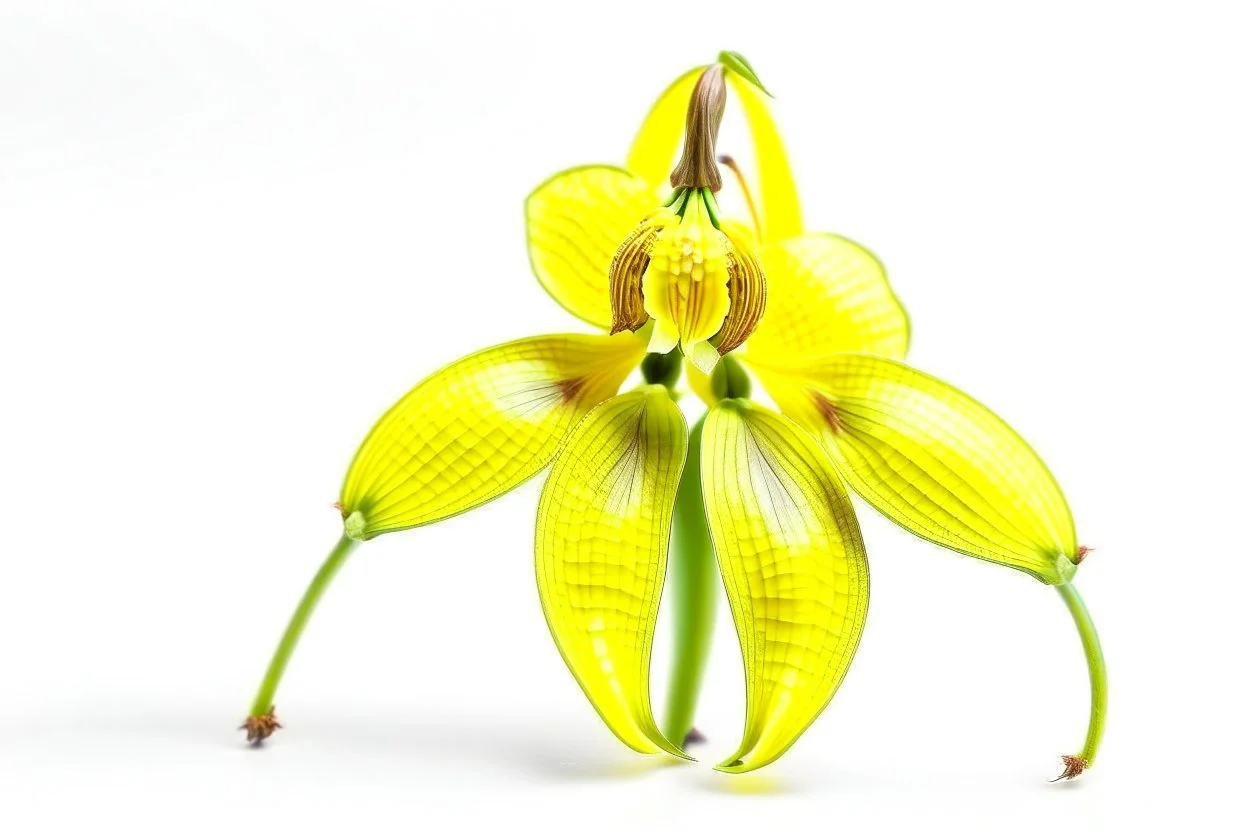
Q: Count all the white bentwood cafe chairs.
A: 0